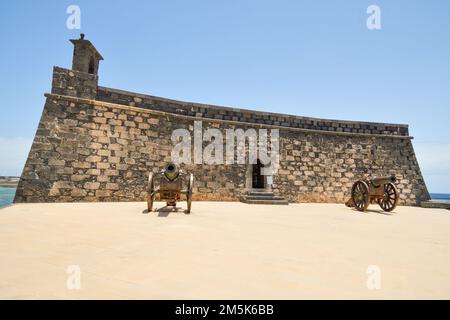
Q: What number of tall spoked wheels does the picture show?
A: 4